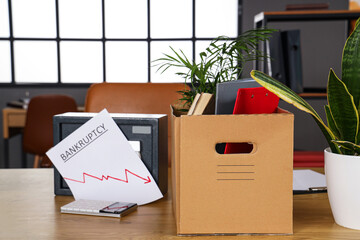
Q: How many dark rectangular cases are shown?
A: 1